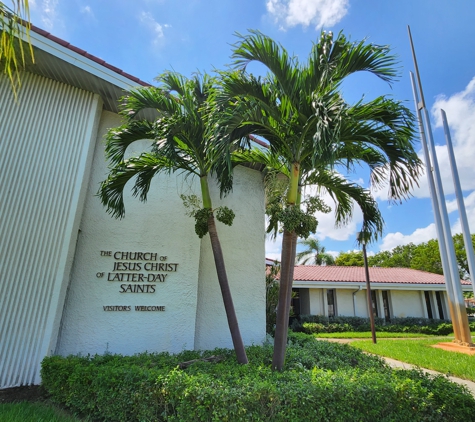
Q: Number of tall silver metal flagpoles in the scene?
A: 3